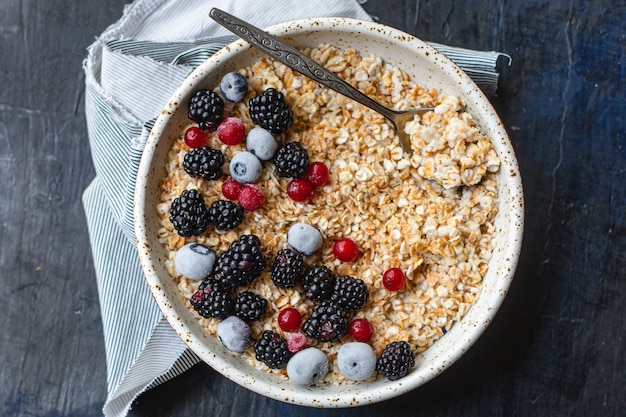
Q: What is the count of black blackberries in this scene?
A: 15